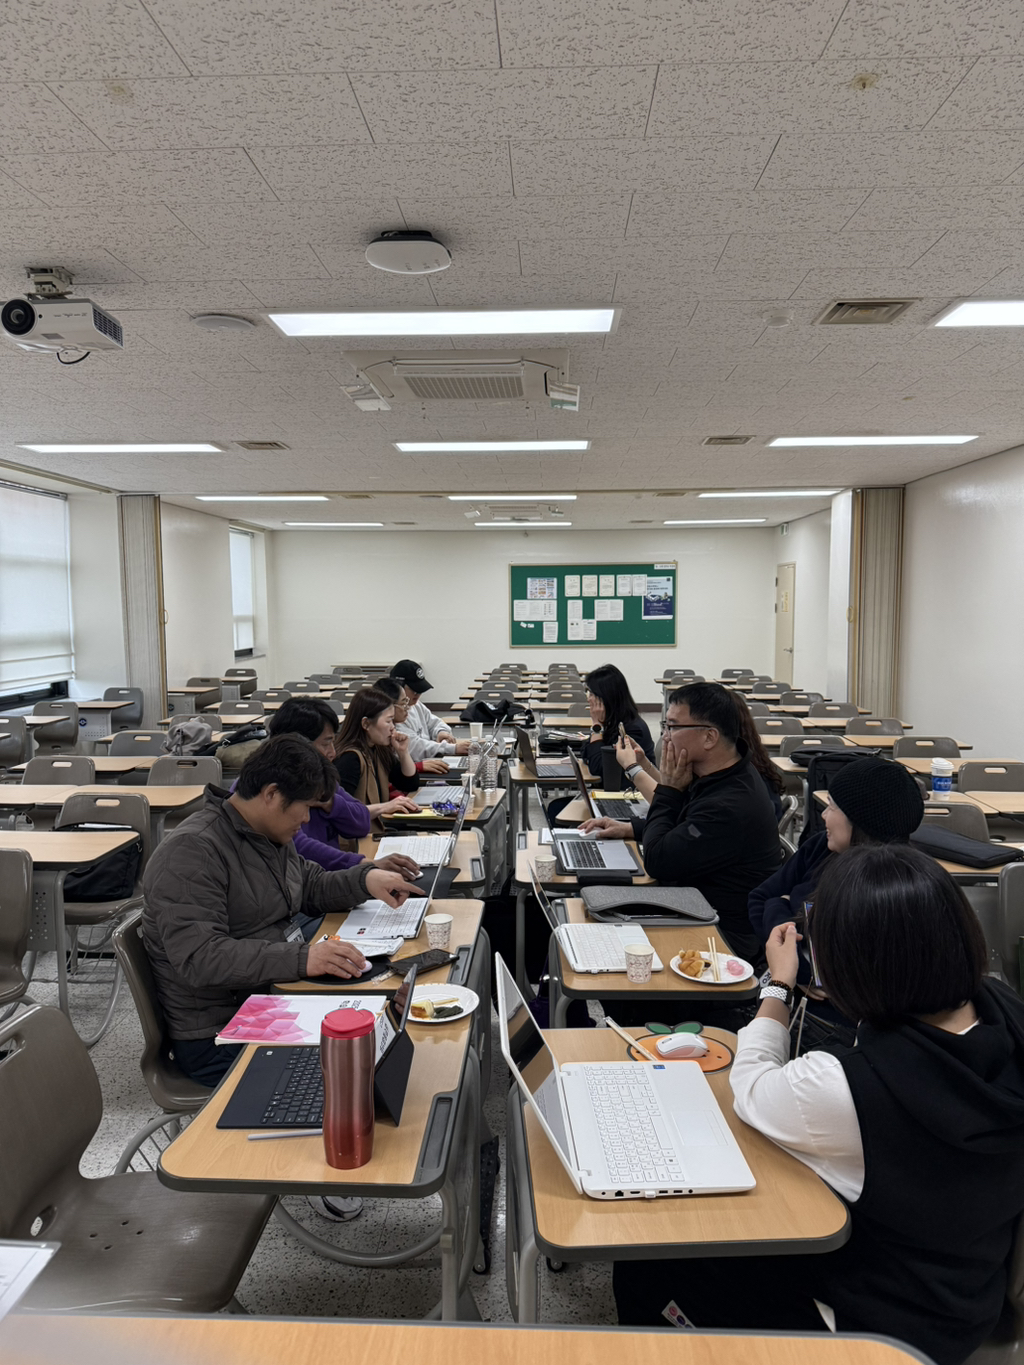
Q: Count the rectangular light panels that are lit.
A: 11